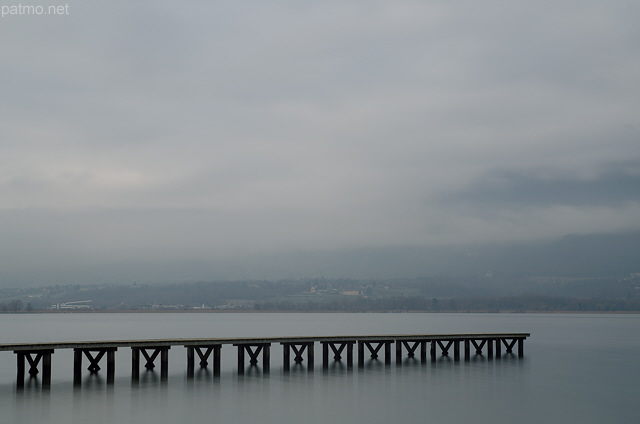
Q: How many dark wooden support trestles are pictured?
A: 12